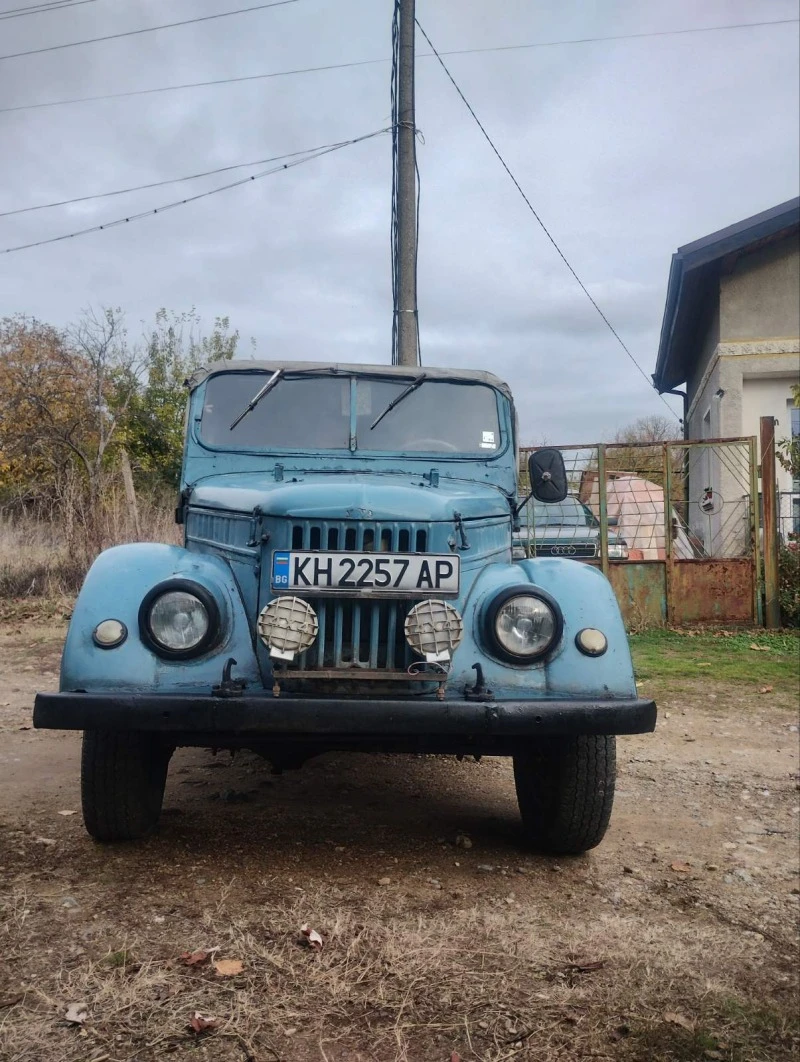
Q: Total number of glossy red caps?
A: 0